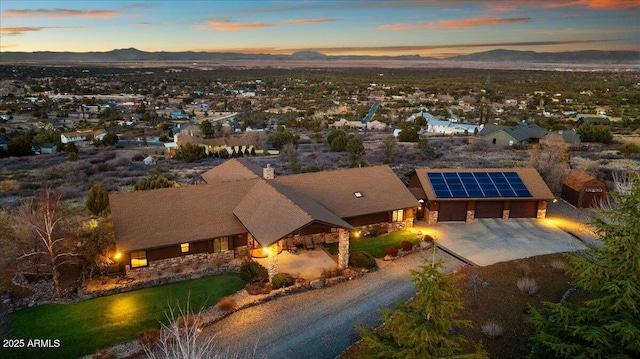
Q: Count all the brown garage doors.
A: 3